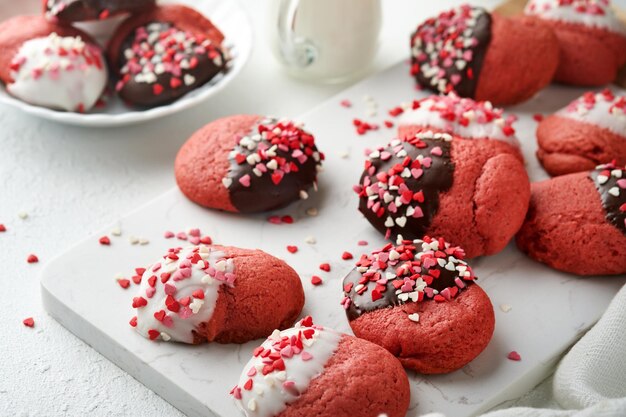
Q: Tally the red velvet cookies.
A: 13